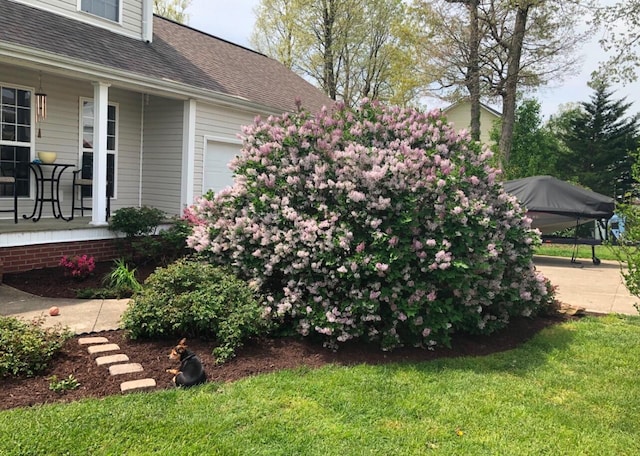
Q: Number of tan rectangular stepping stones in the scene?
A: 5